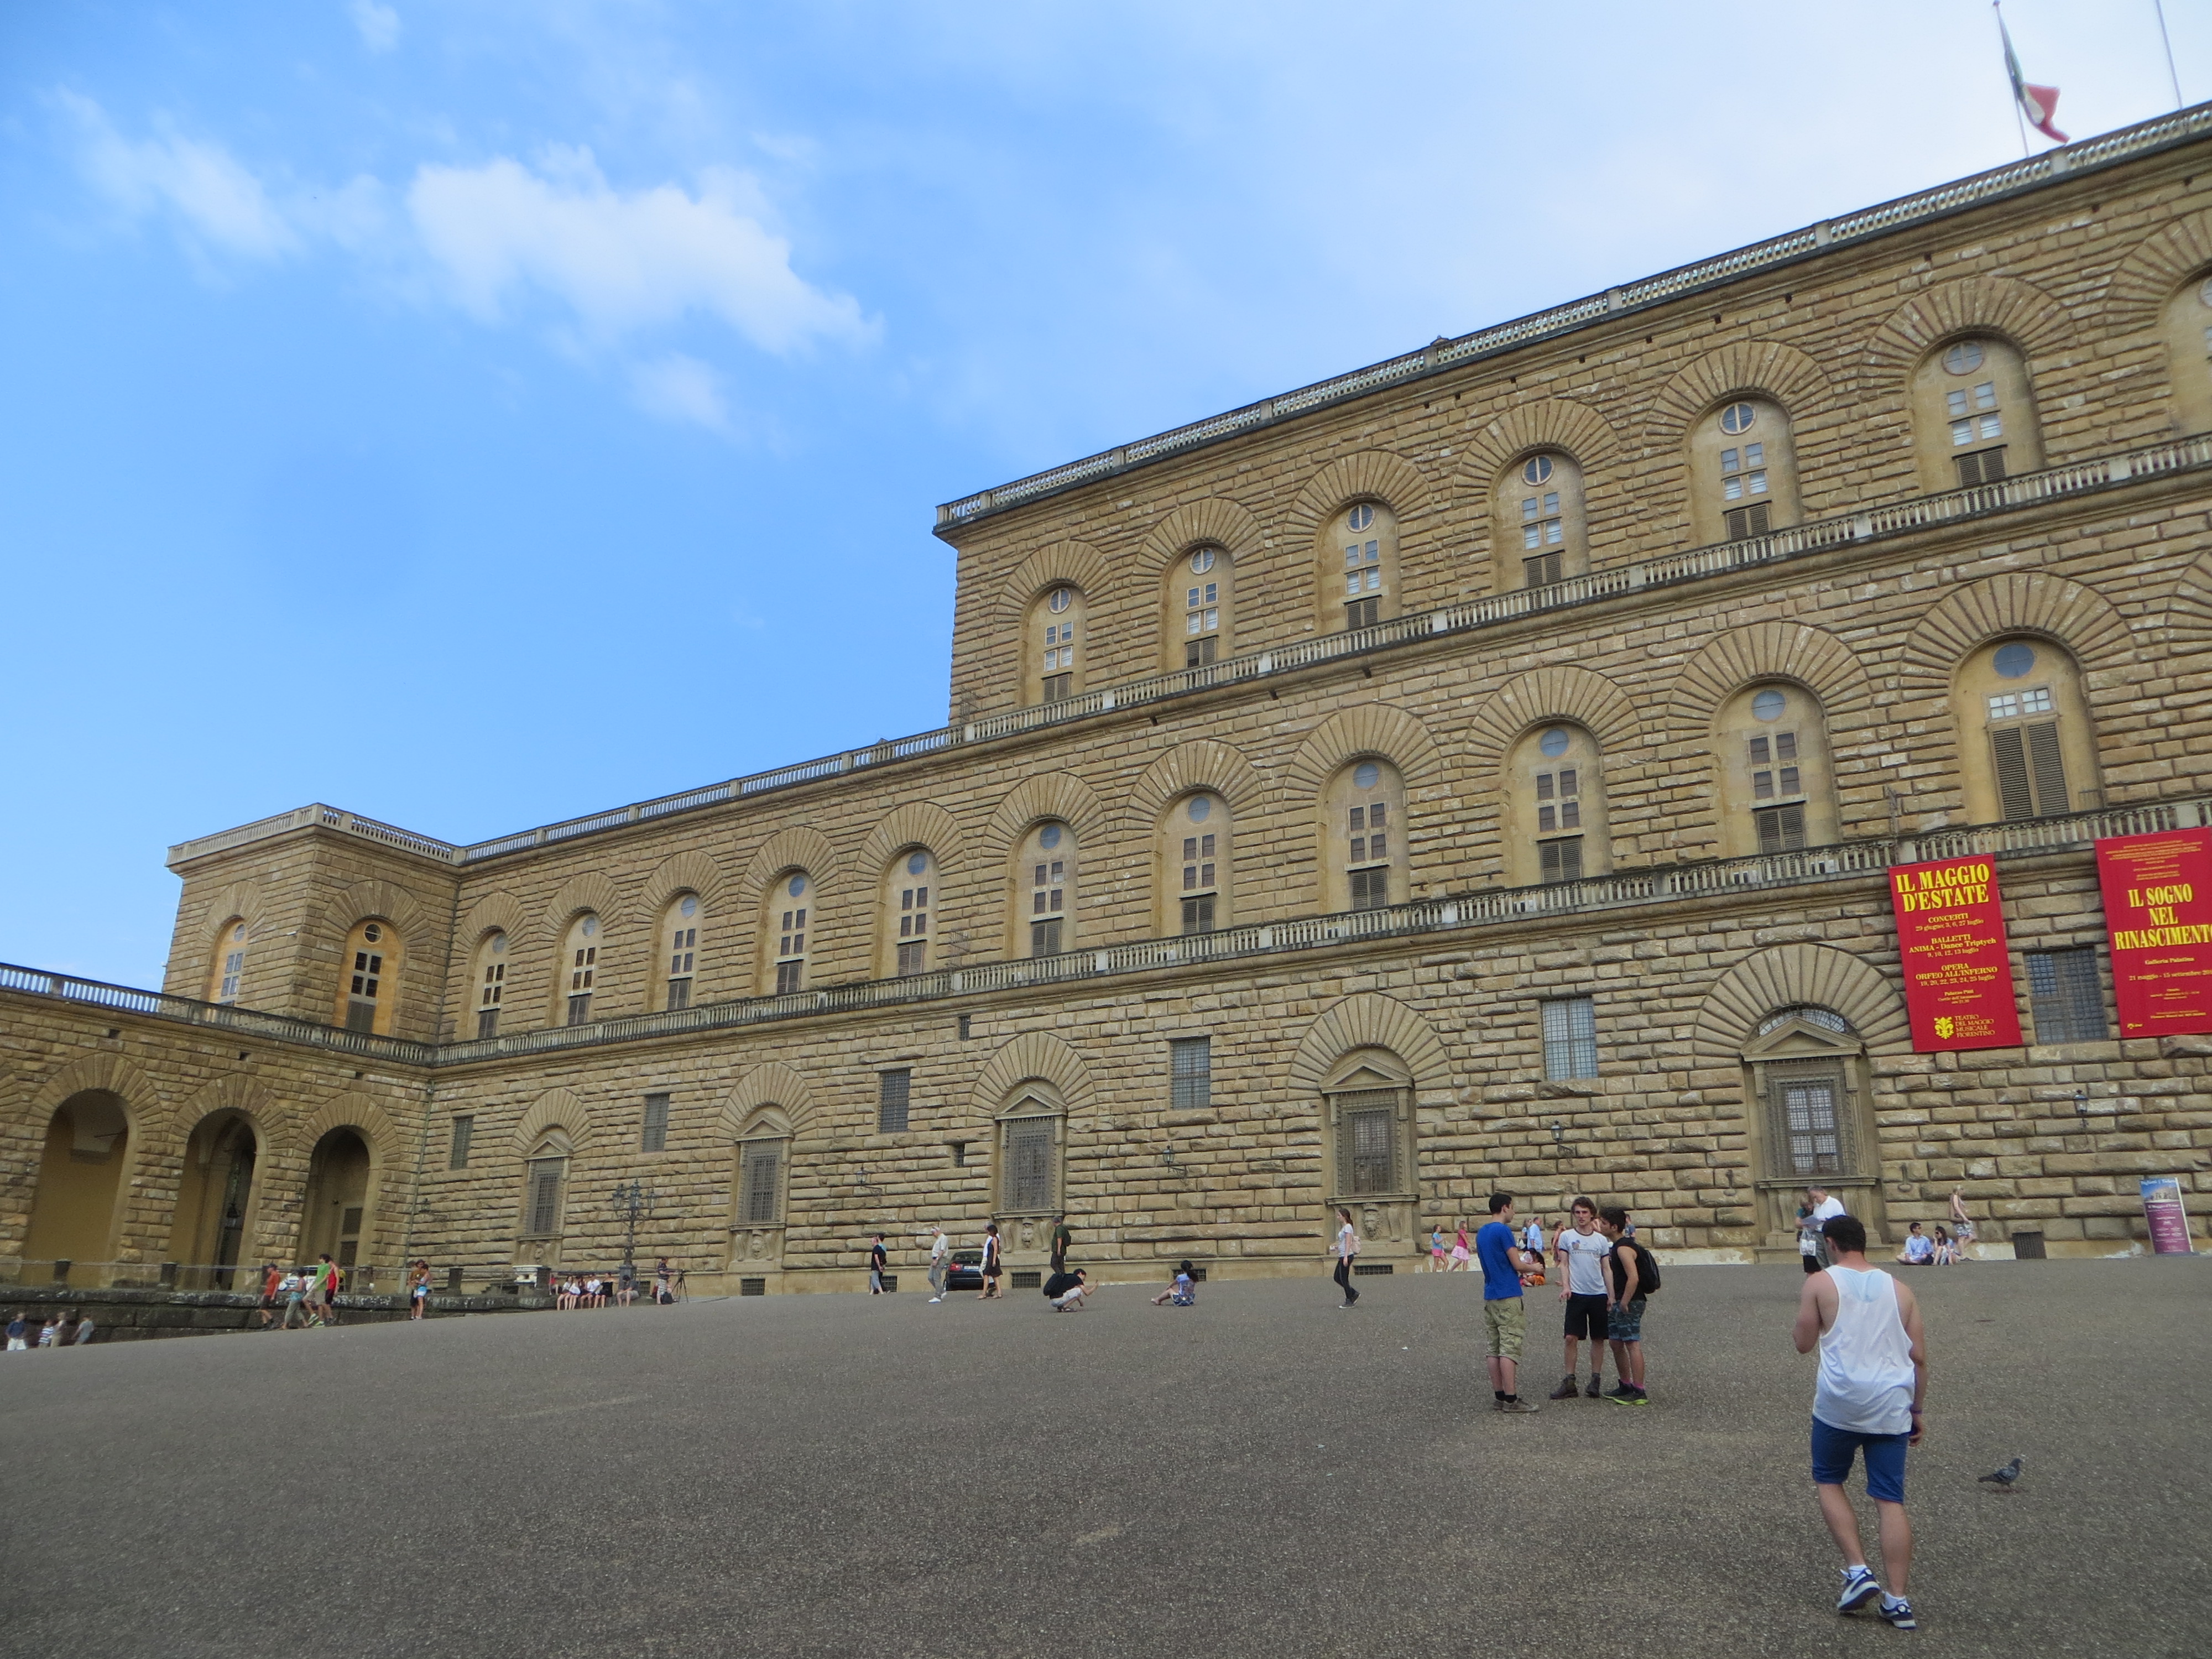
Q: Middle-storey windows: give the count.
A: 13